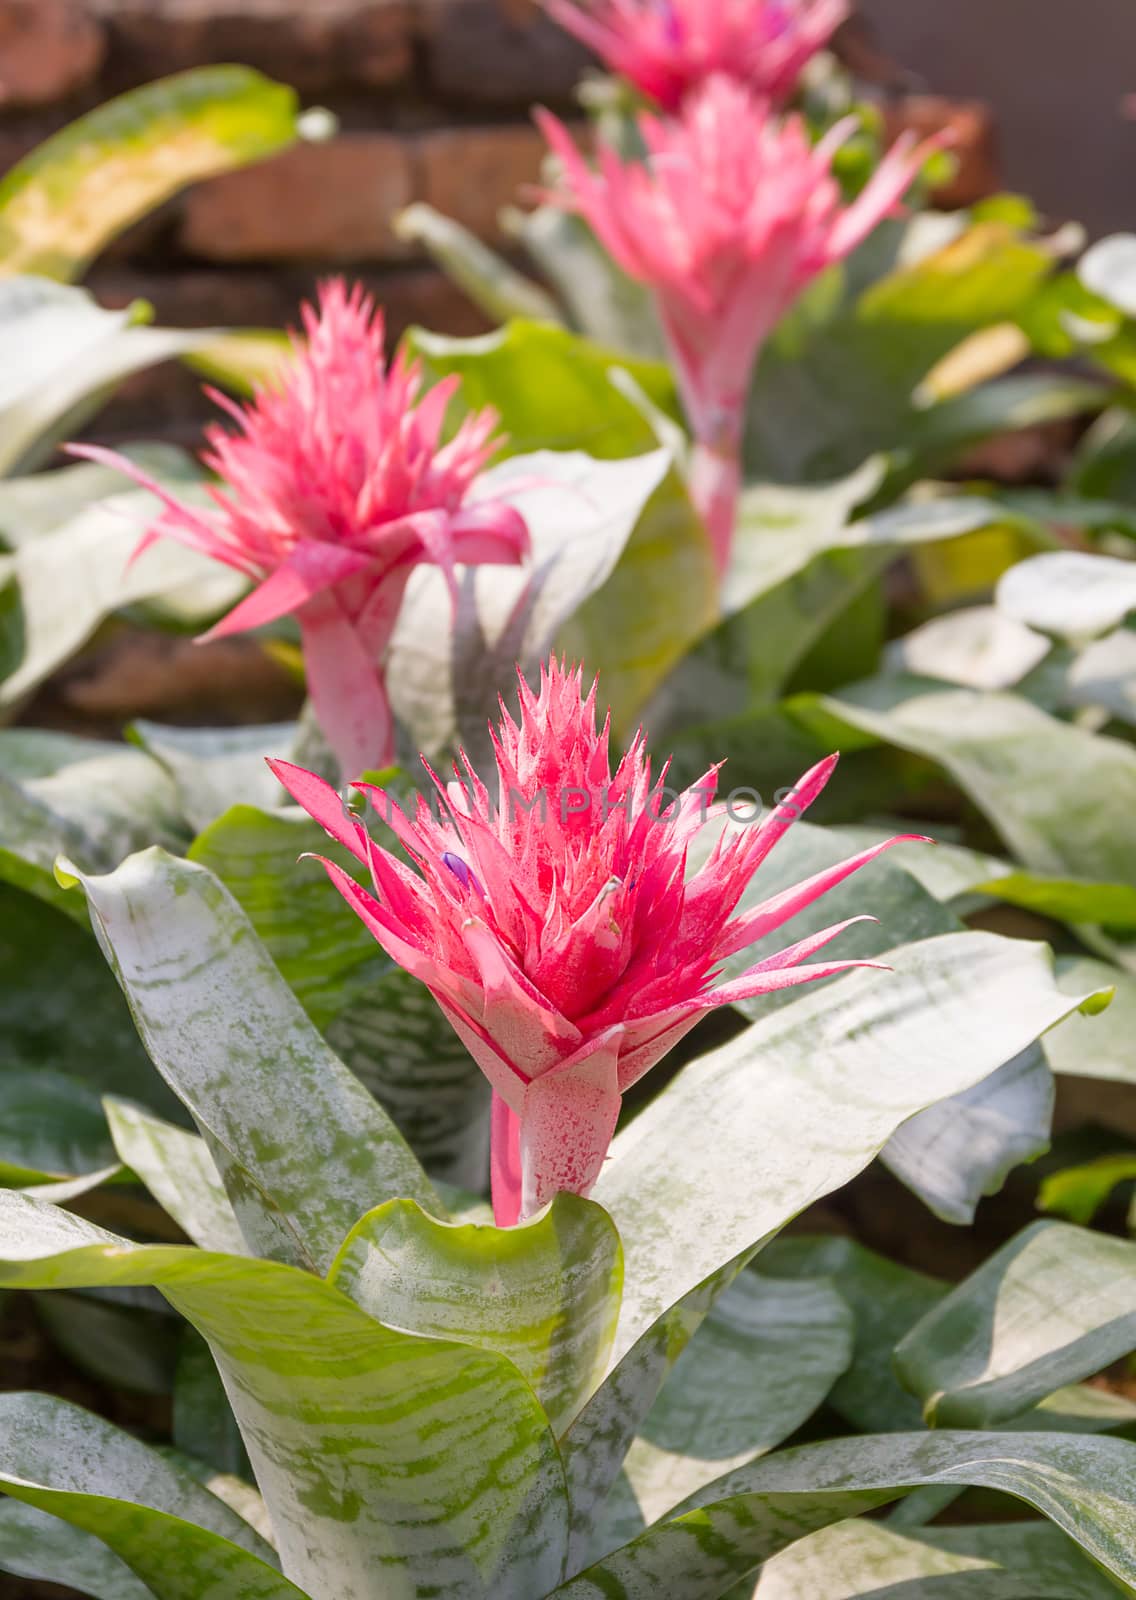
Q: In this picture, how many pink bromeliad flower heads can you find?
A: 4